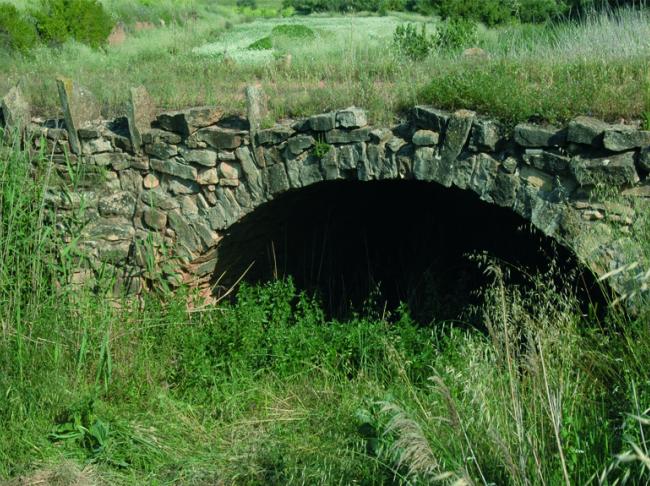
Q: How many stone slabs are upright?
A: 4